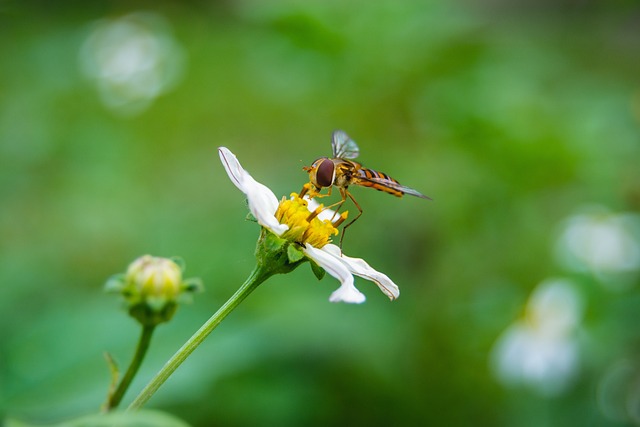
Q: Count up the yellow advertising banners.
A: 0